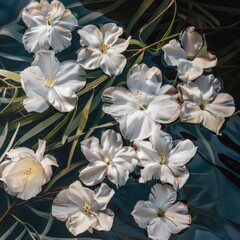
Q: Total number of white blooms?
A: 11